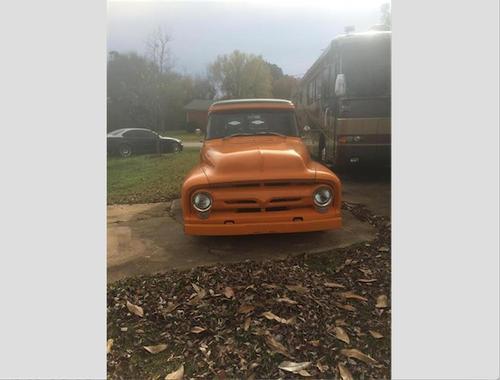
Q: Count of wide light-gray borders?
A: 2